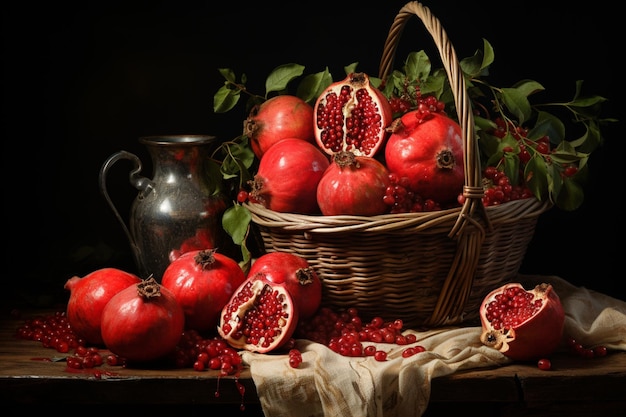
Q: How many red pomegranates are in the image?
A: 11